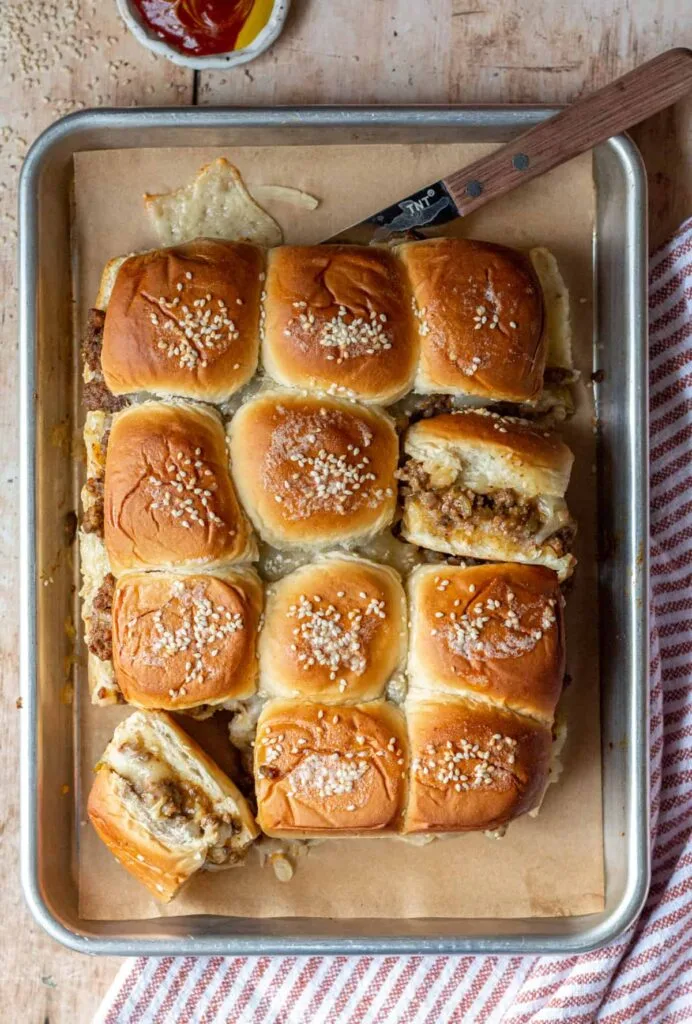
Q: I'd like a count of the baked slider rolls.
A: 12